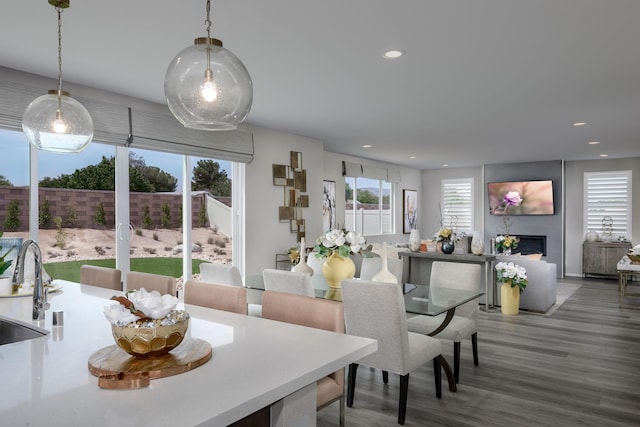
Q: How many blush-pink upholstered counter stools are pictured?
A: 4